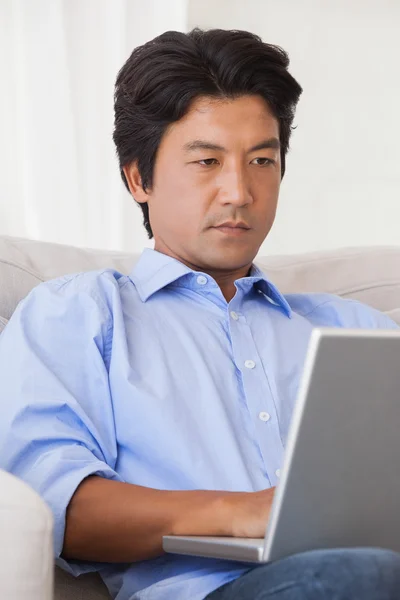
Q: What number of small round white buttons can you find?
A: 5